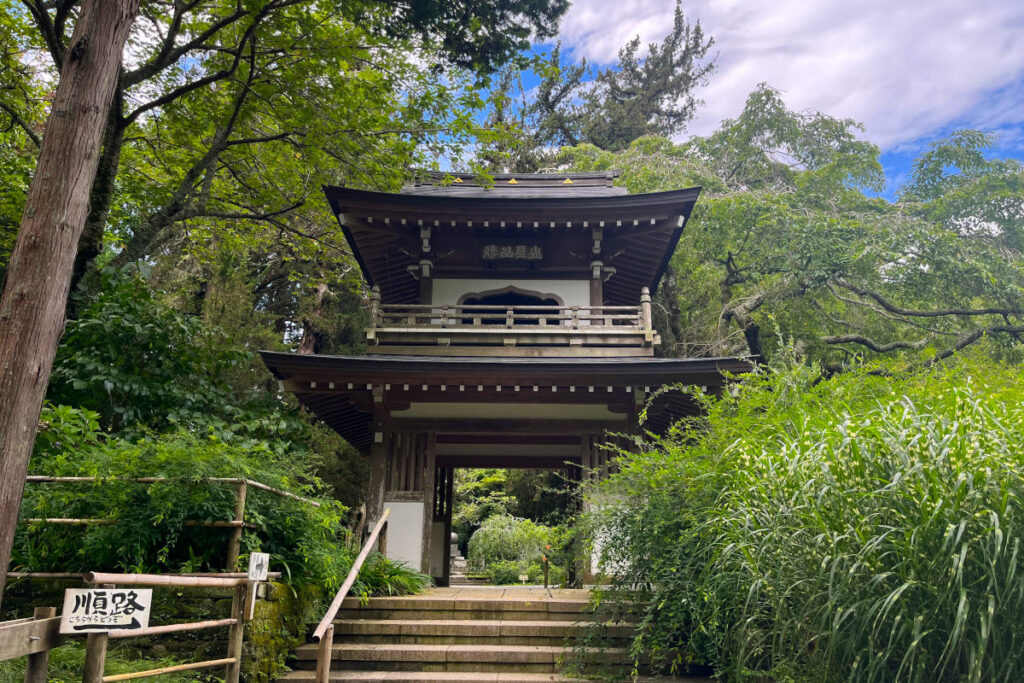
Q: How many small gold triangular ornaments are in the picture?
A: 3